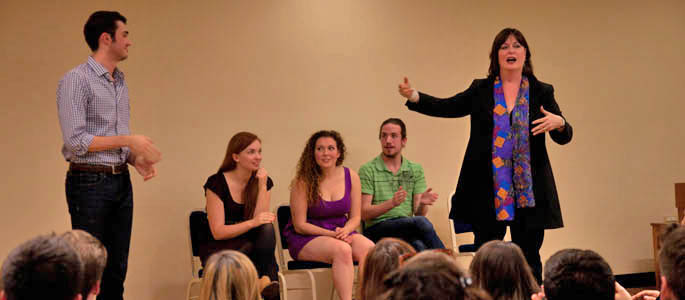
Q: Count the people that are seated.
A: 3